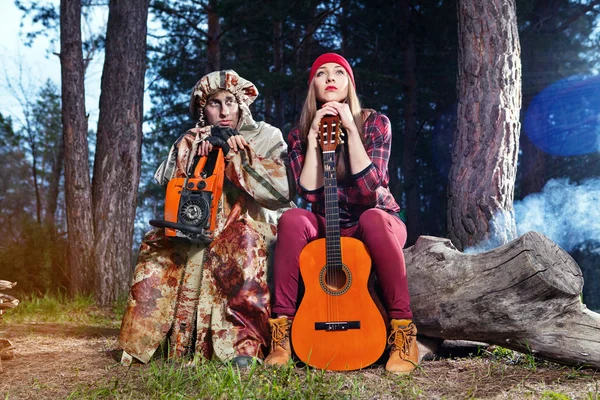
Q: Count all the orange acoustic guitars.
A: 1